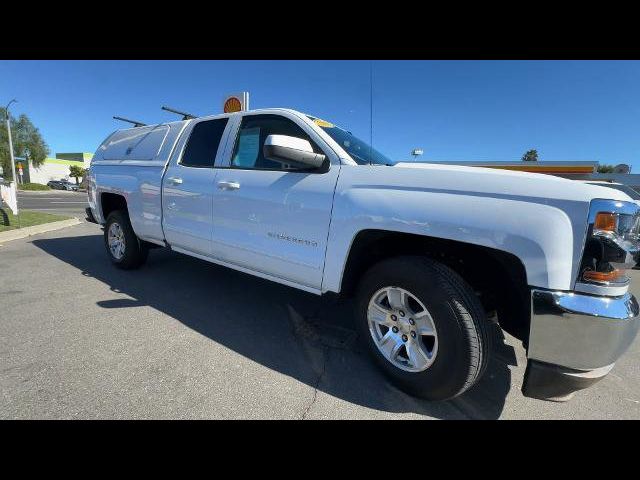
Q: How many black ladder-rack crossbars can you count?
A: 2